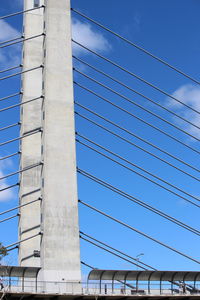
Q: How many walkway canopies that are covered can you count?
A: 2